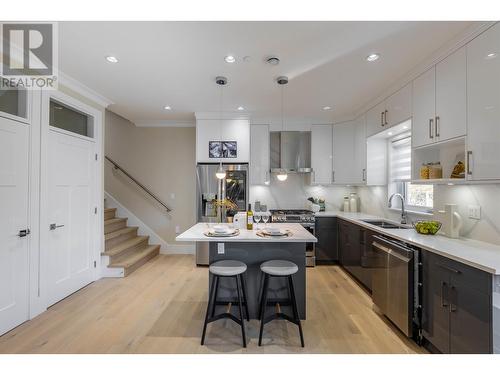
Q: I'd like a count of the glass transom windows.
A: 2